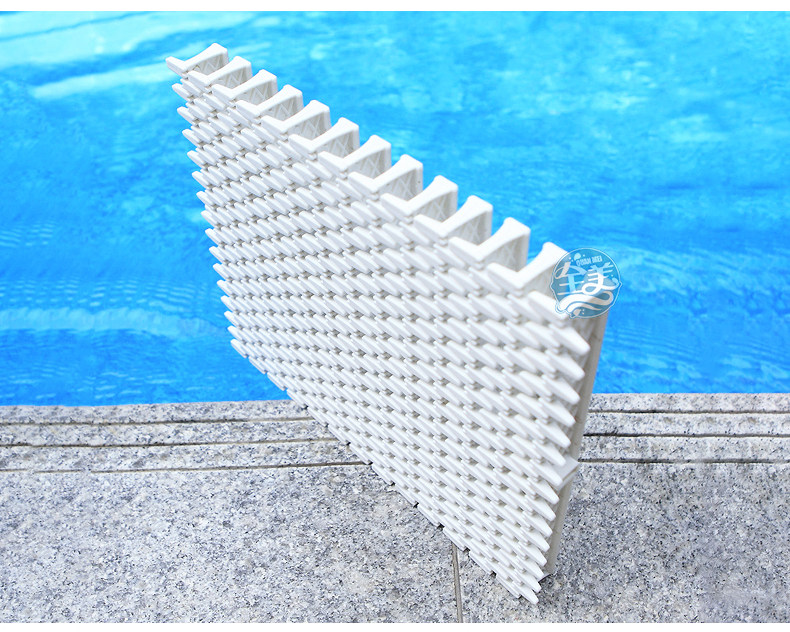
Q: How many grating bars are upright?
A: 13